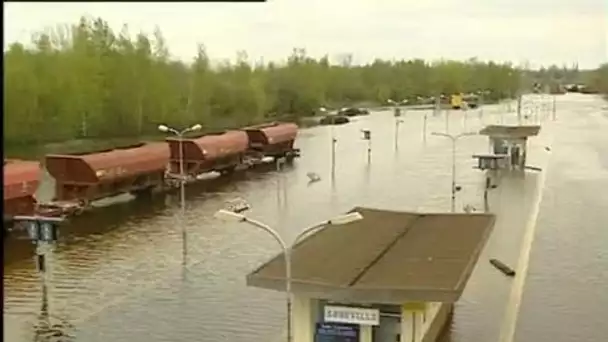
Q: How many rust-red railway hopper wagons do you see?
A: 4